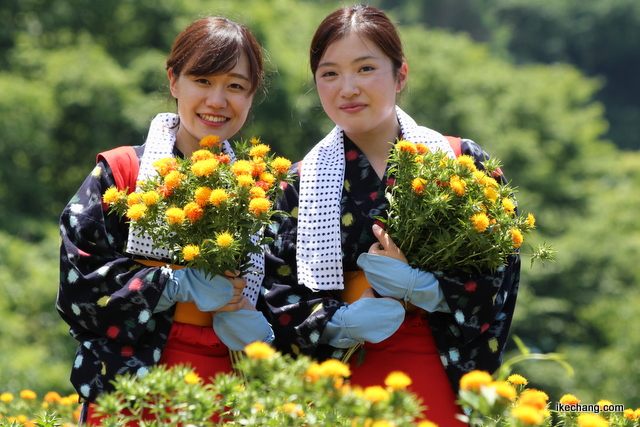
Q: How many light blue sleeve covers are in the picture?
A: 4